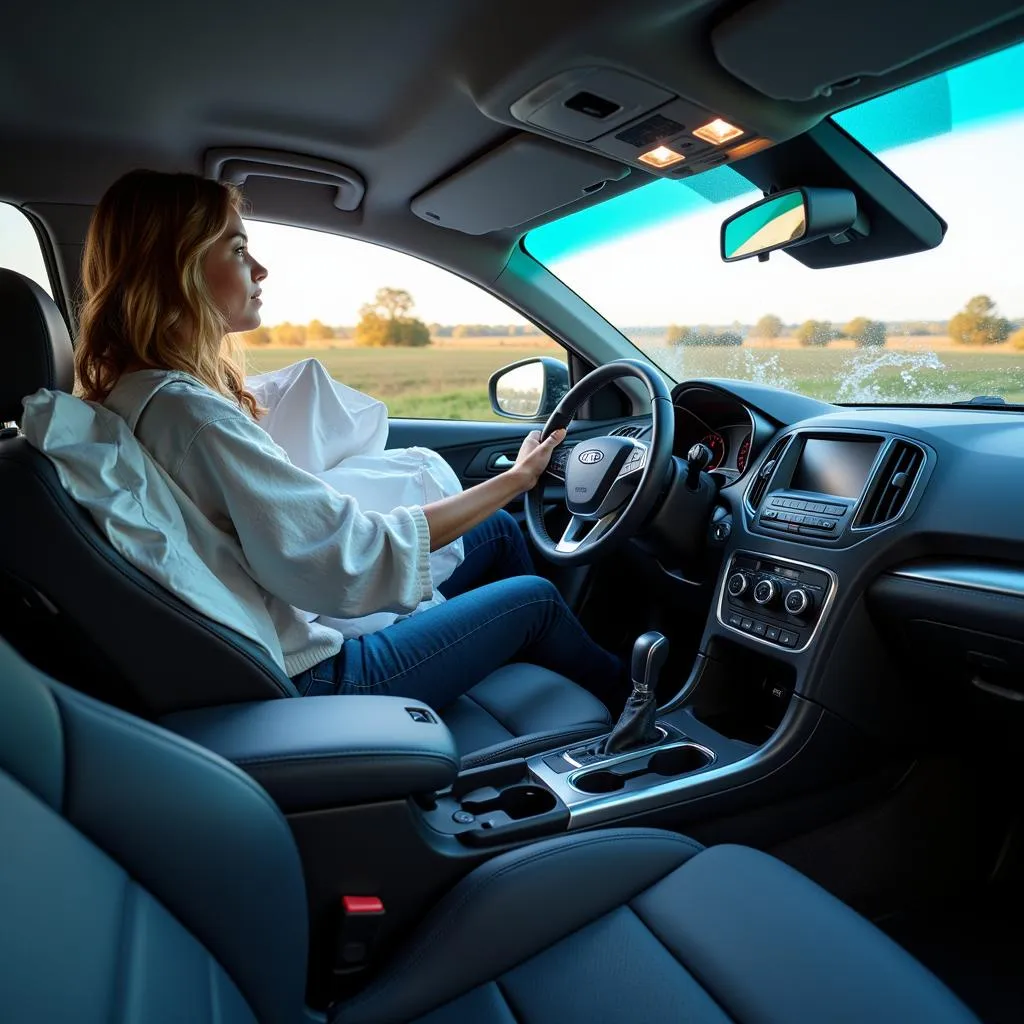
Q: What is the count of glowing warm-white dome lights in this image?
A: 2